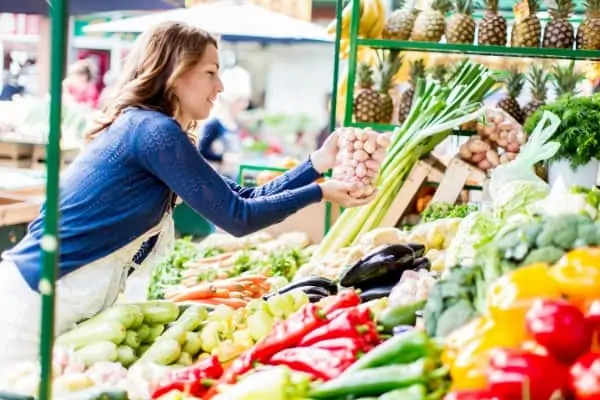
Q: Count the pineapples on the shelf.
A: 14